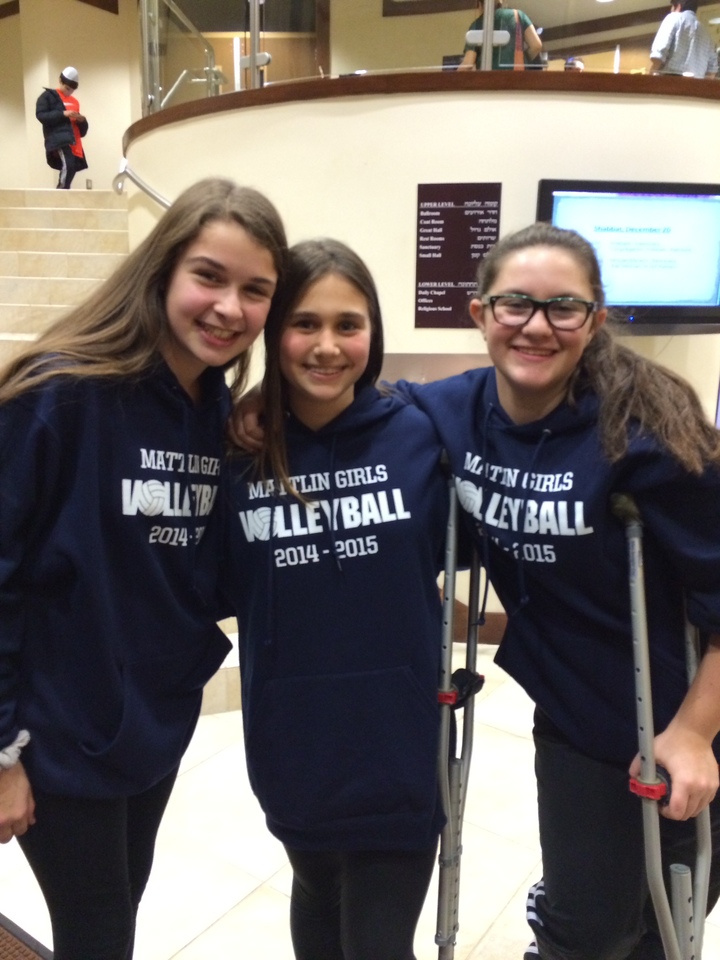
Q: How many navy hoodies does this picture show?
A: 3